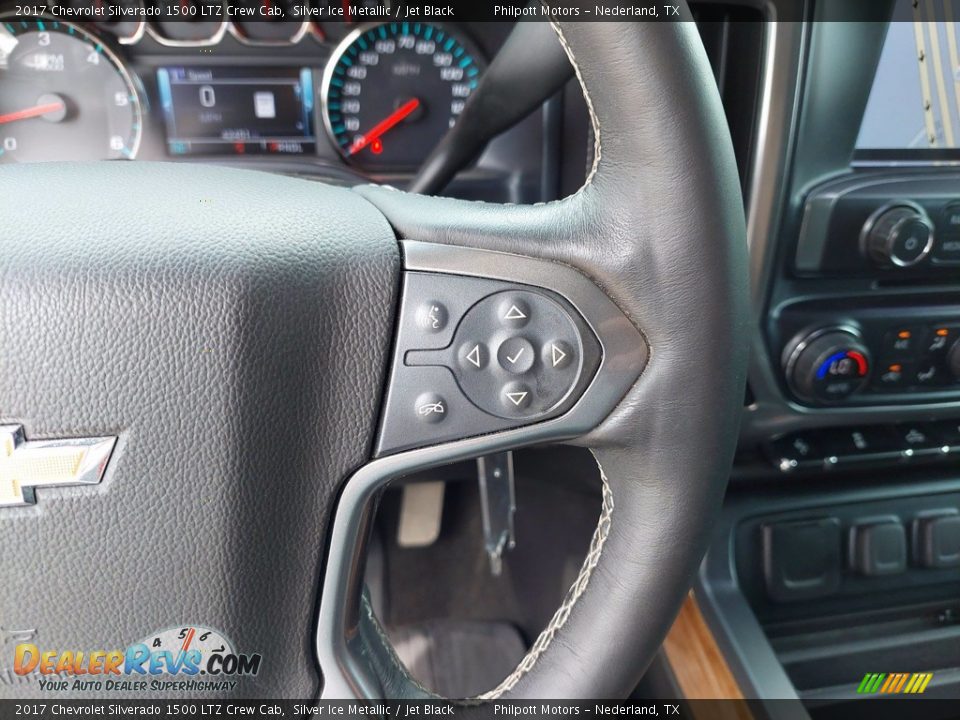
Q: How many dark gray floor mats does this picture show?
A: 1